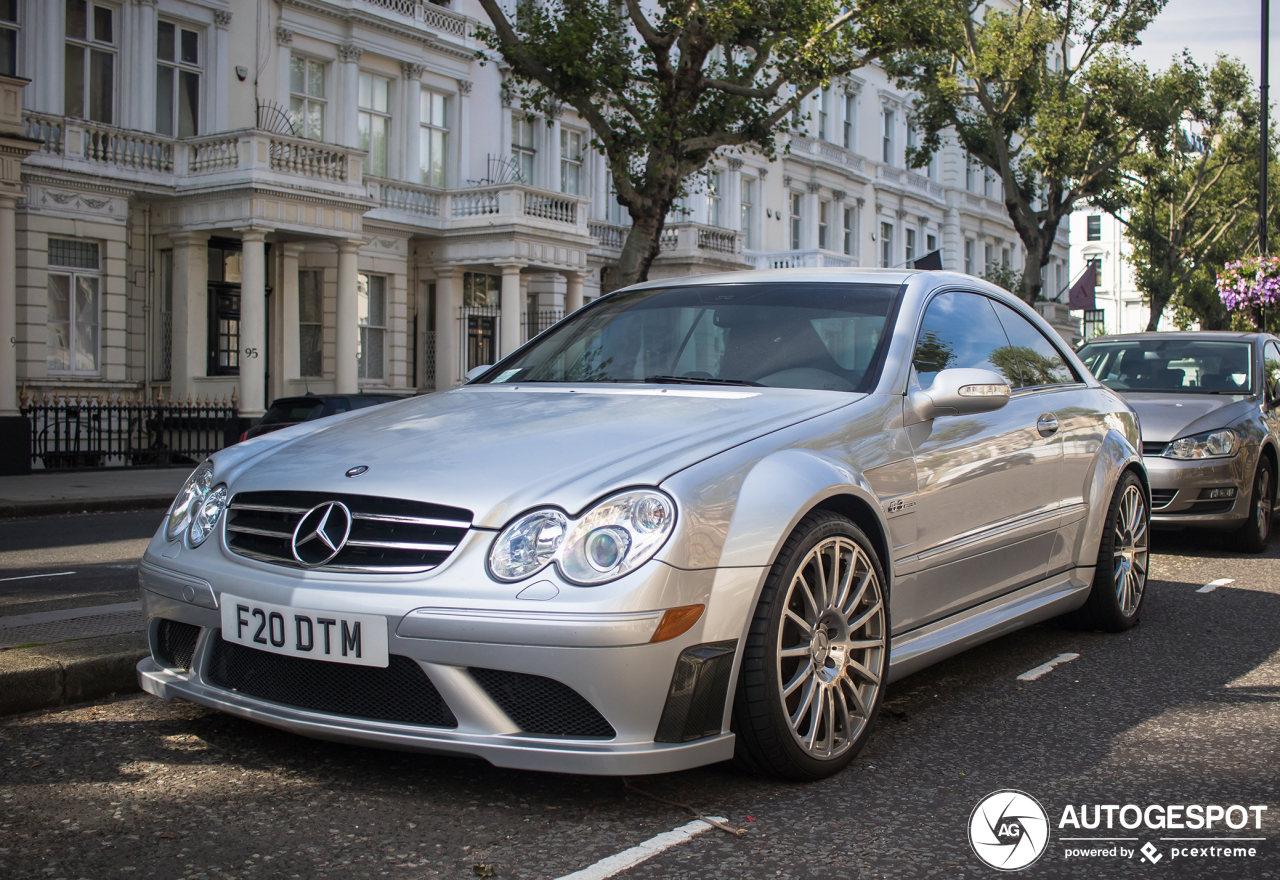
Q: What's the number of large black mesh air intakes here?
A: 3